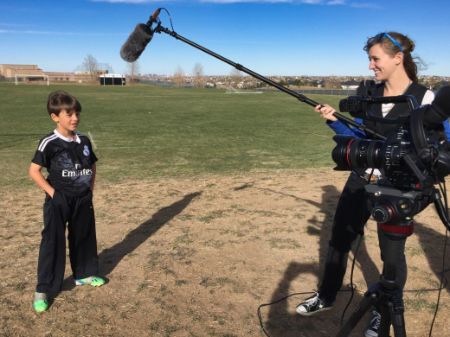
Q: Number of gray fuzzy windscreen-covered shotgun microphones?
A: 1